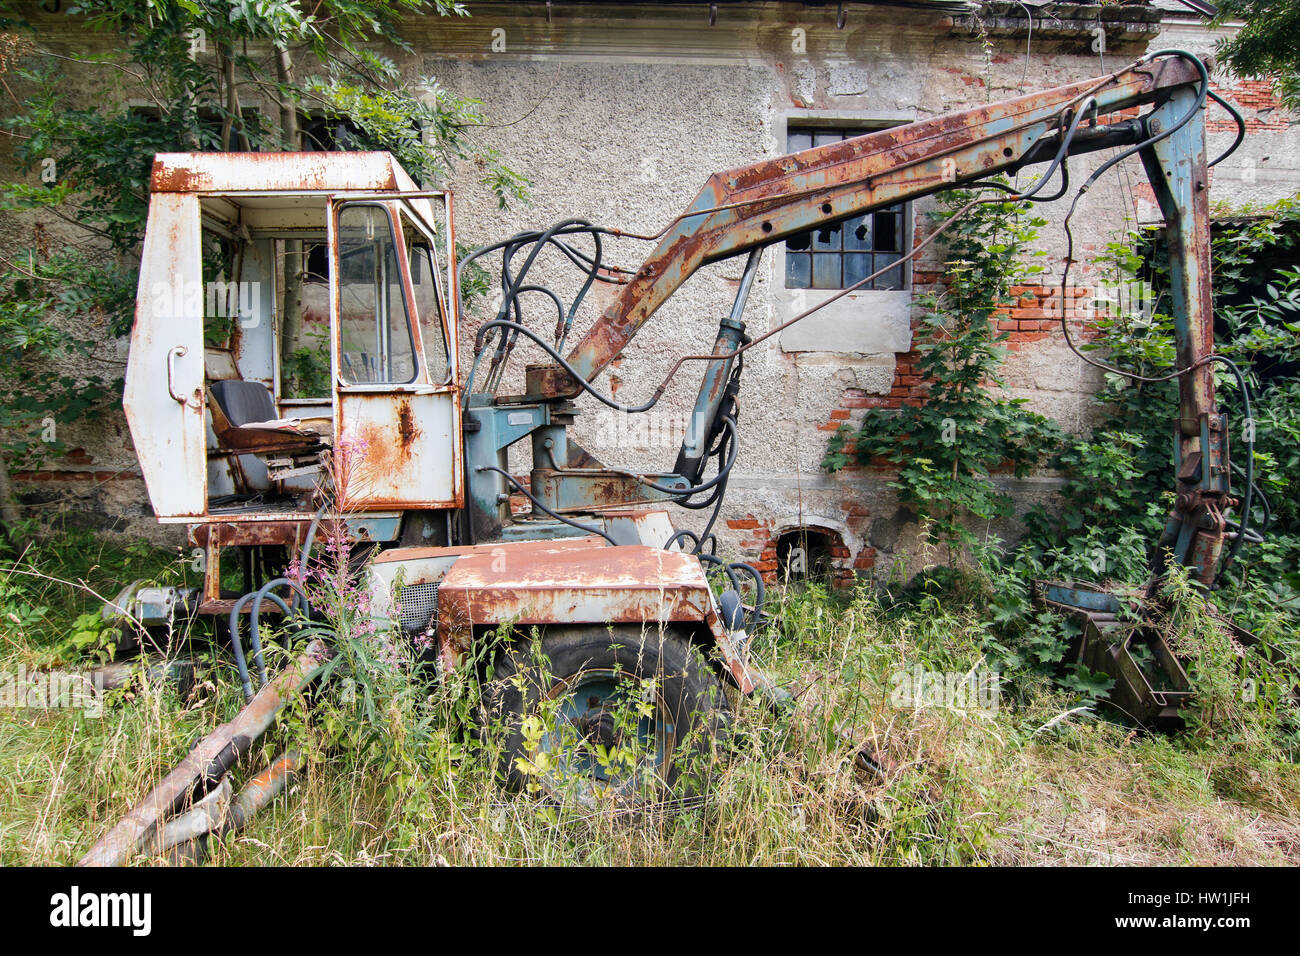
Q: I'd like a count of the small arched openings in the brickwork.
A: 1